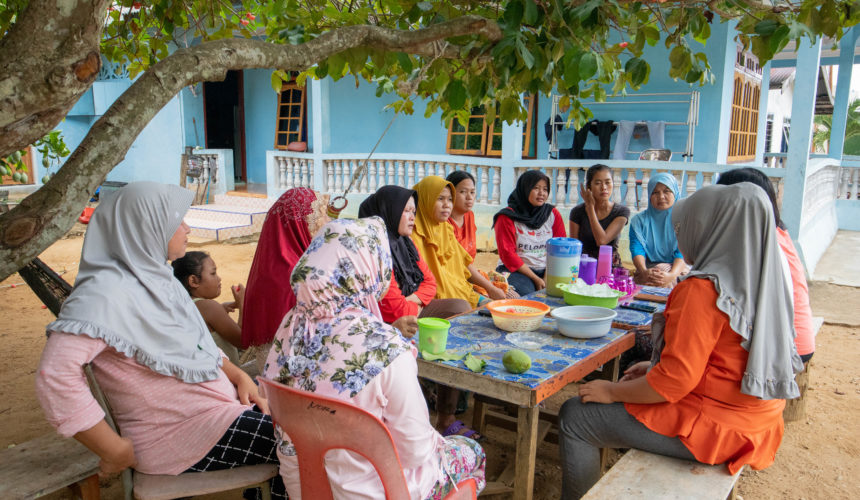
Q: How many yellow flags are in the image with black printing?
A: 0